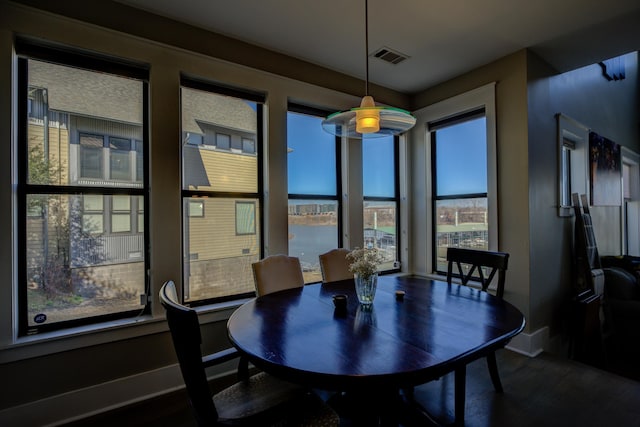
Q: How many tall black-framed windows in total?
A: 5